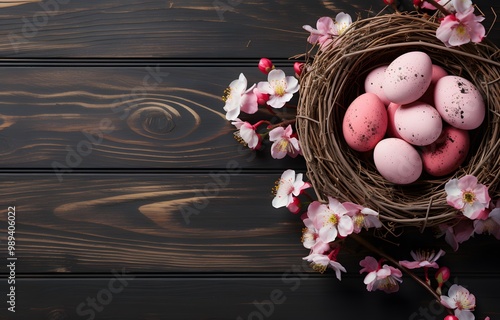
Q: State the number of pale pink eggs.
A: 5